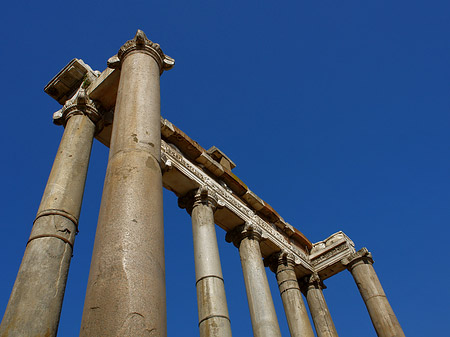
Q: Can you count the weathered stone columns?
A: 7